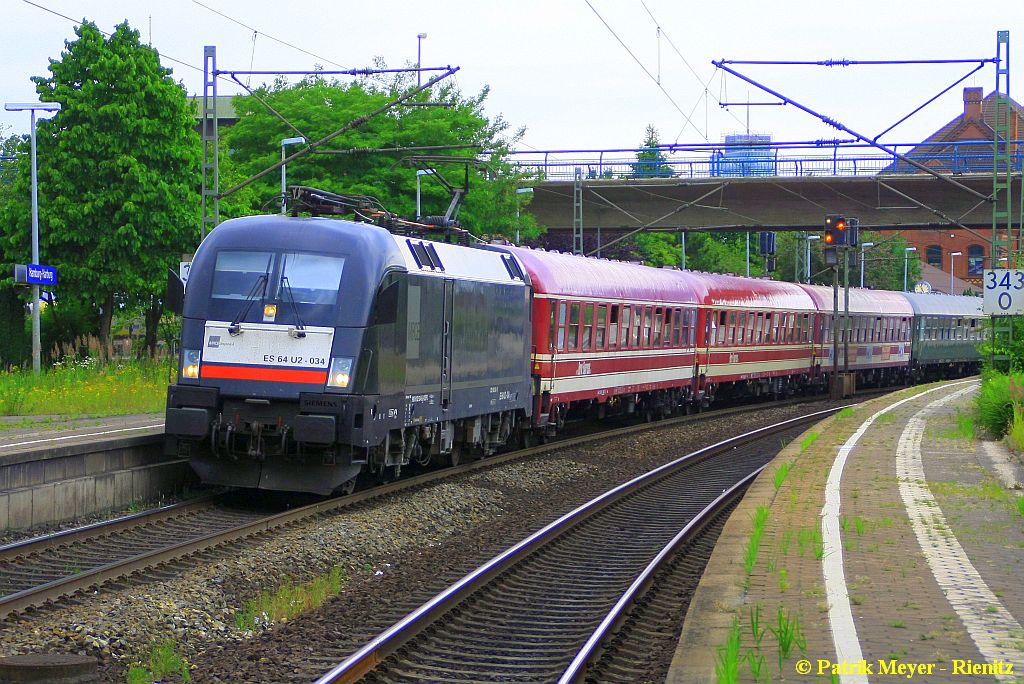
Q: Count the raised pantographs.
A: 1